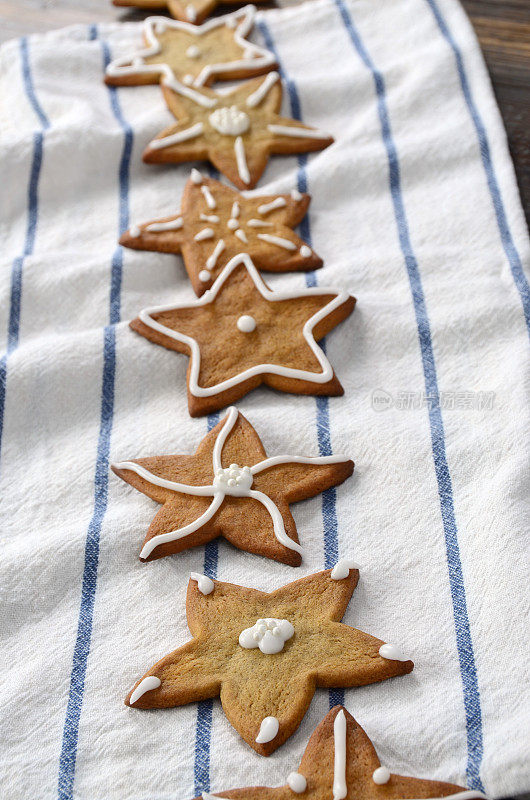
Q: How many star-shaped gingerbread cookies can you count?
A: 8